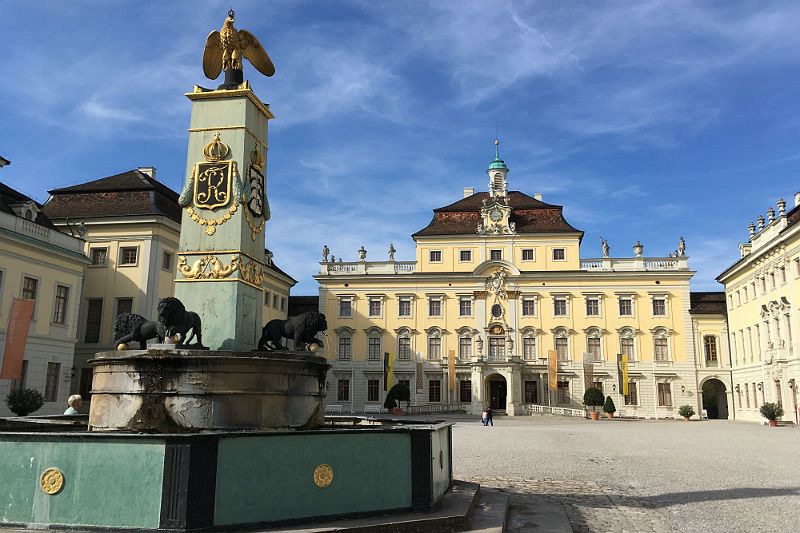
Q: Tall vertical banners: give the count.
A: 7